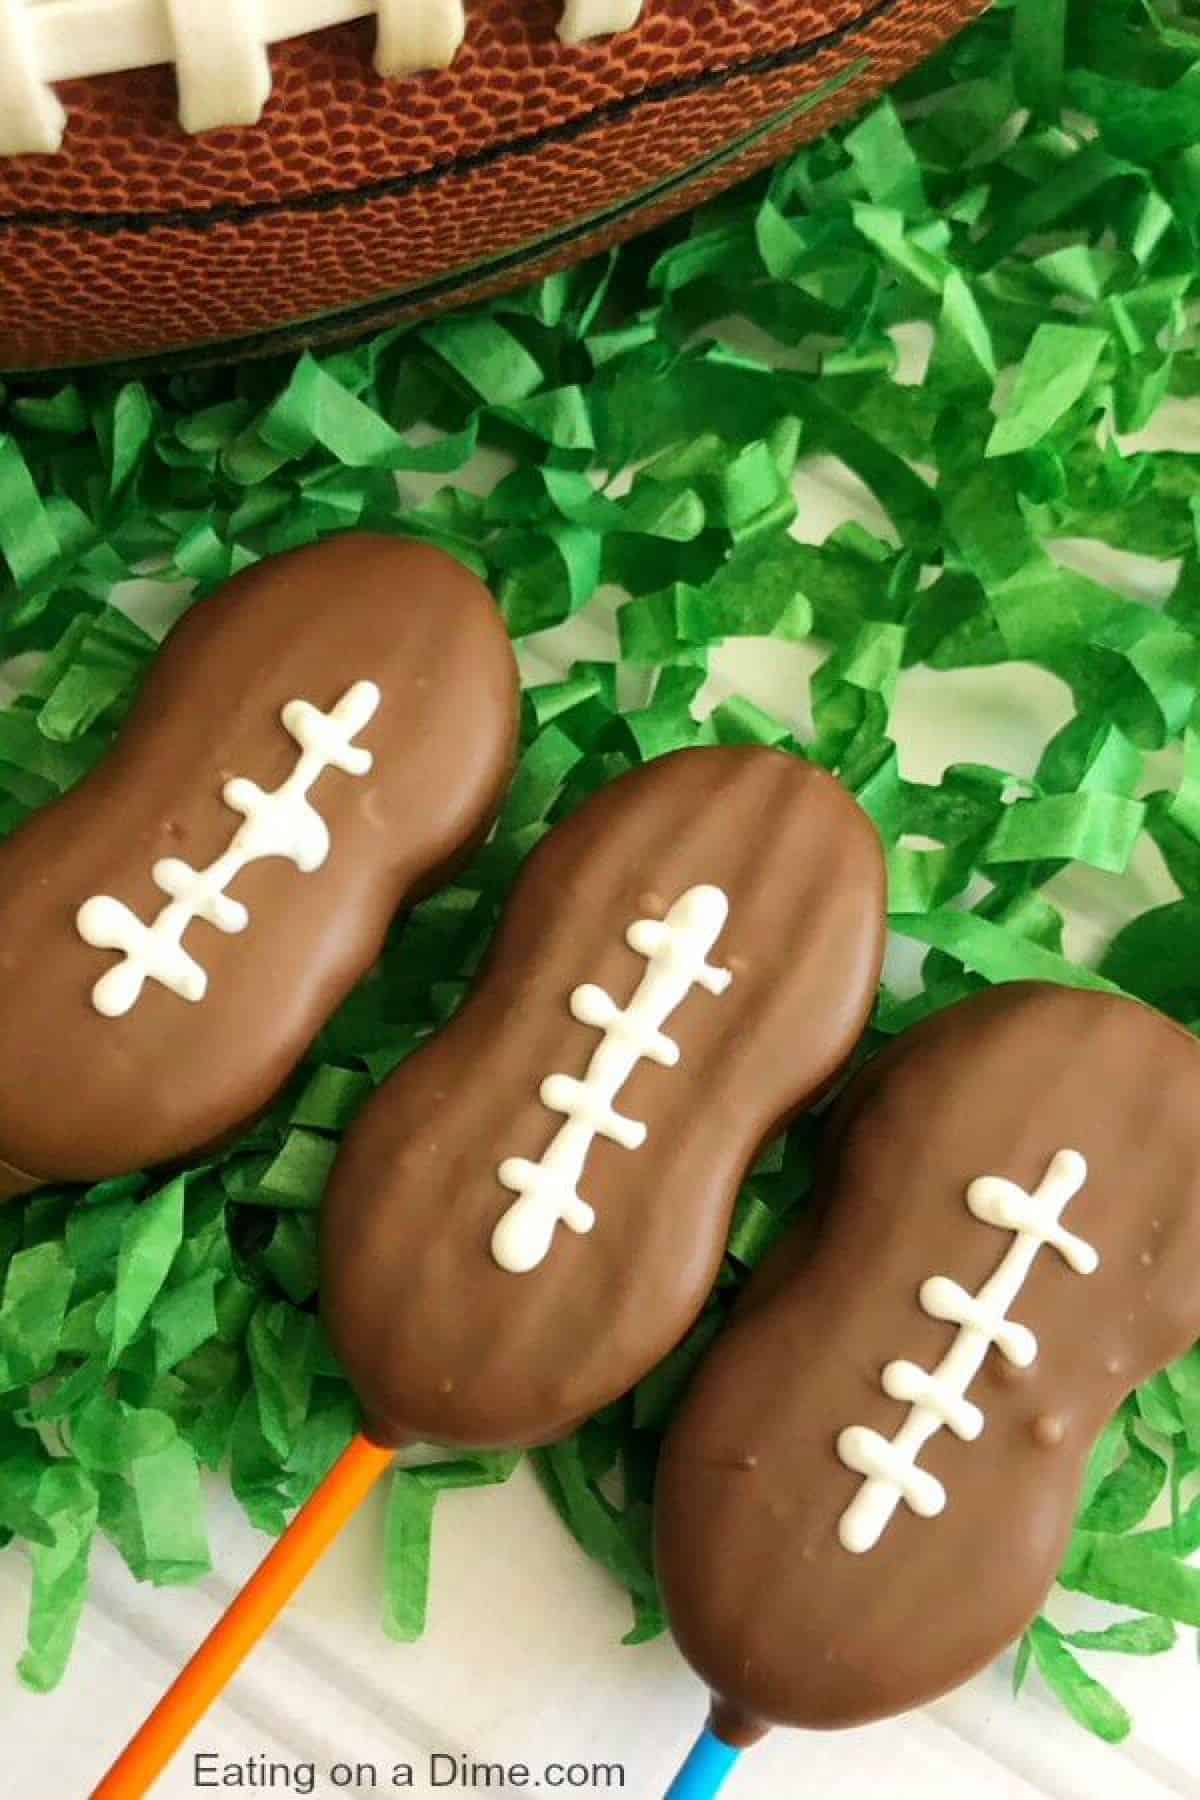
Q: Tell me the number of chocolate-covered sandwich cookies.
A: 3